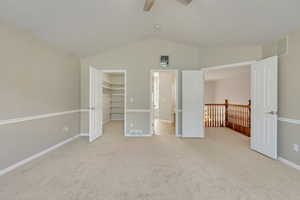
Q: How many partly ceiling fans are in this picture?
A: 1